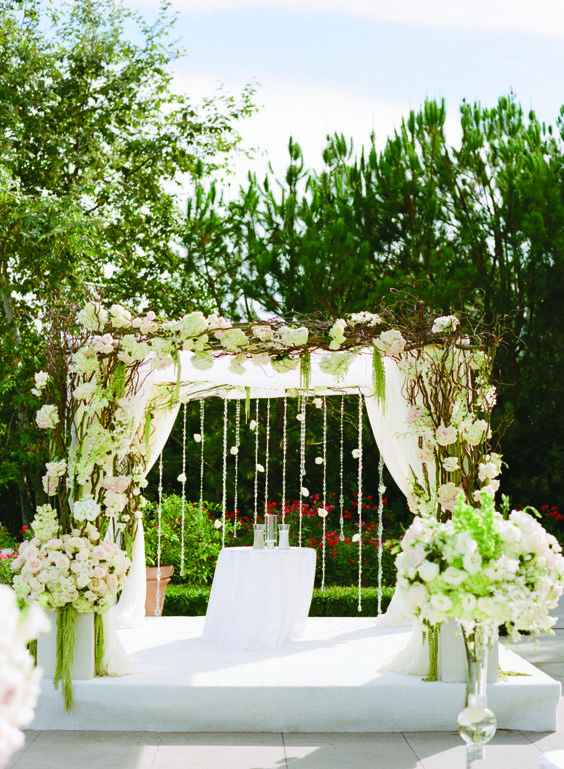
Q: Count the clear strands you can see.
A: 13